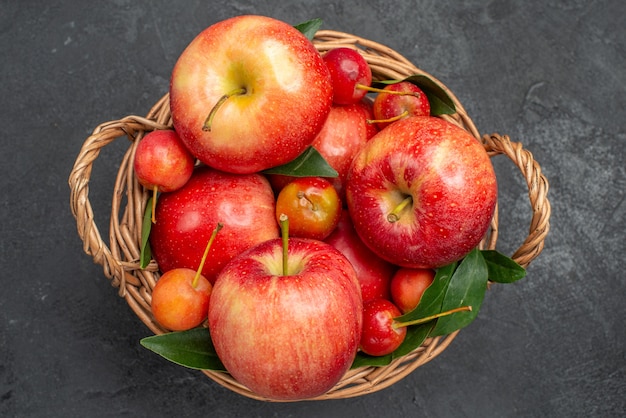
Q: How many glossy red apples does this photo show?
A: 6